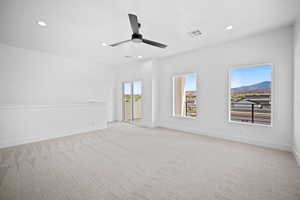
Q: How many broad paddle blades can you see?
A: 3